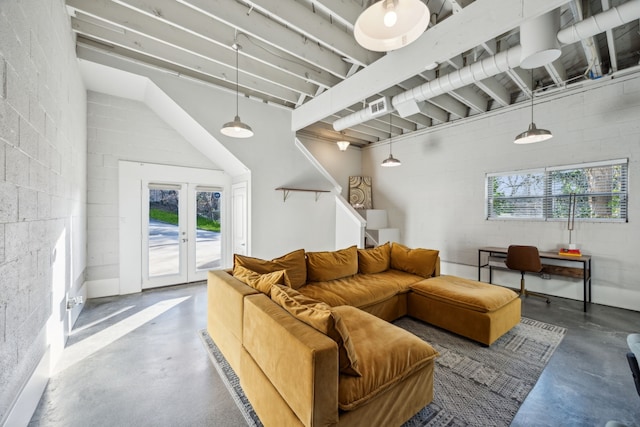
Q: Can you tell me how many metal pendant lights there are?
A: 4